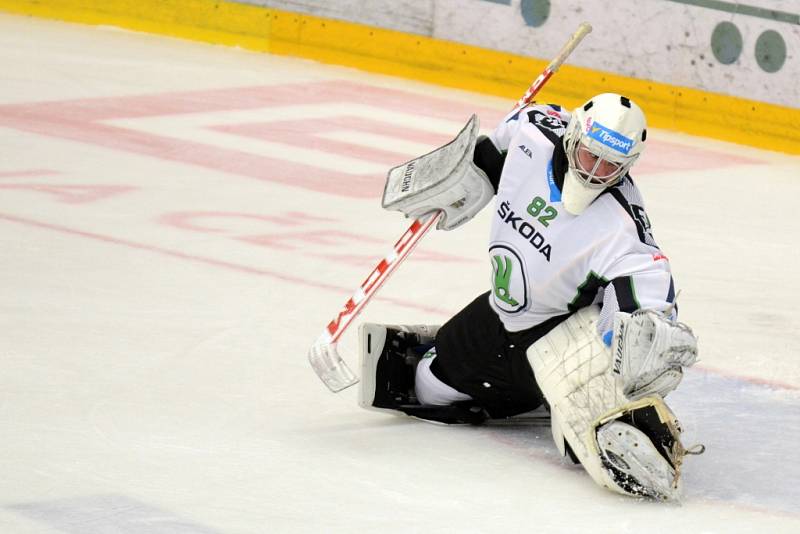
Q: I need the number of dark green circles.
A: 3